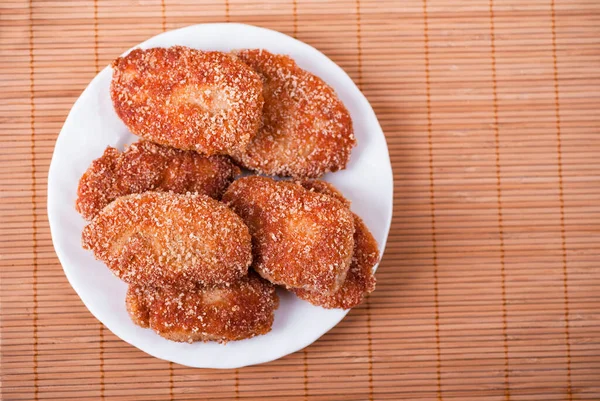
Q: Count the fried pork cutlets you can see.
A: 7